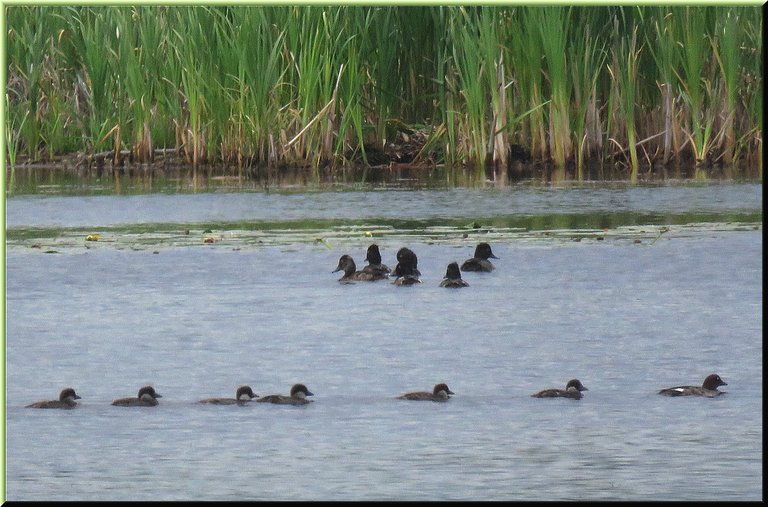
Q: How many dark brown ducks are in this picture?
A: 13